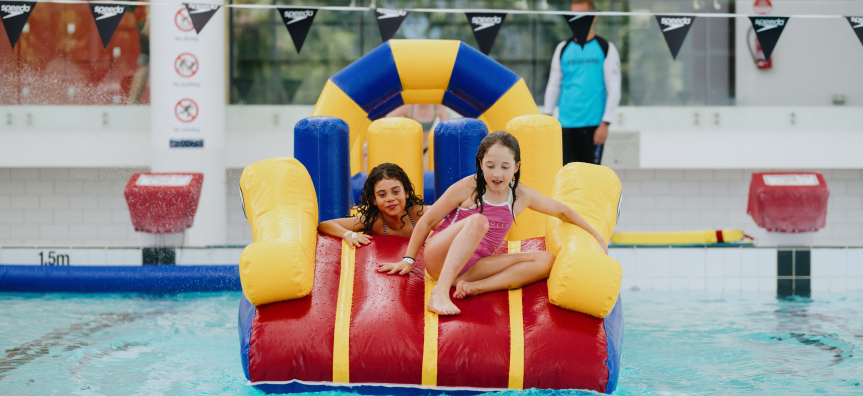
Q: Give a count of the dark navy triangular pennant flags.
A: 10